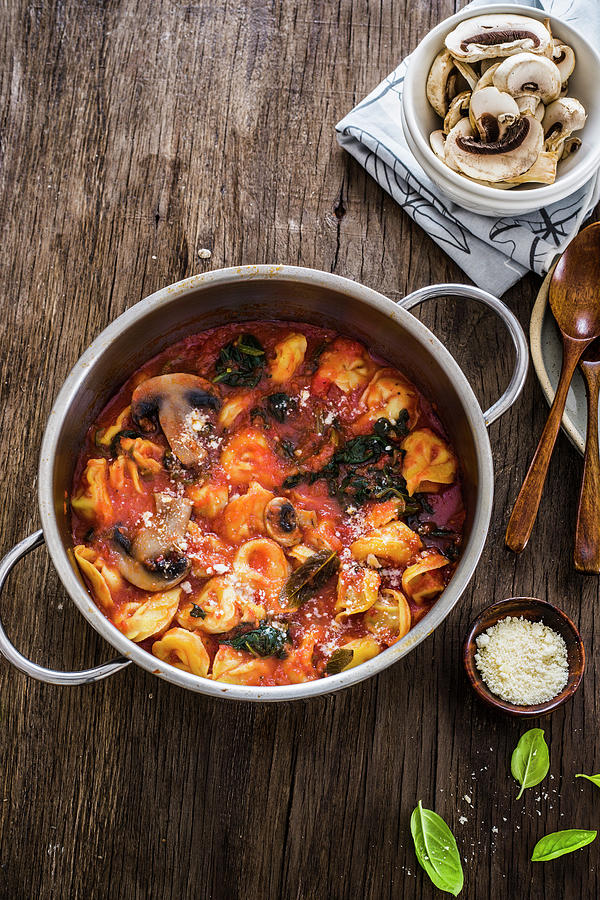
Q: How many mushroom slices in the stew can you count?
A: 3